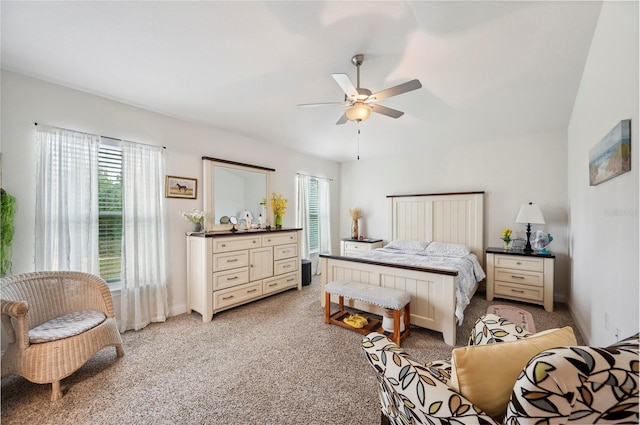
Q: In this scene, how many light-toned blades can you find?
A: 5